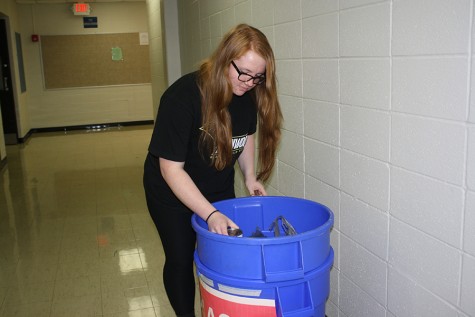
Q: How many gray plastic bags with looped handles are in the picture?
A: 1